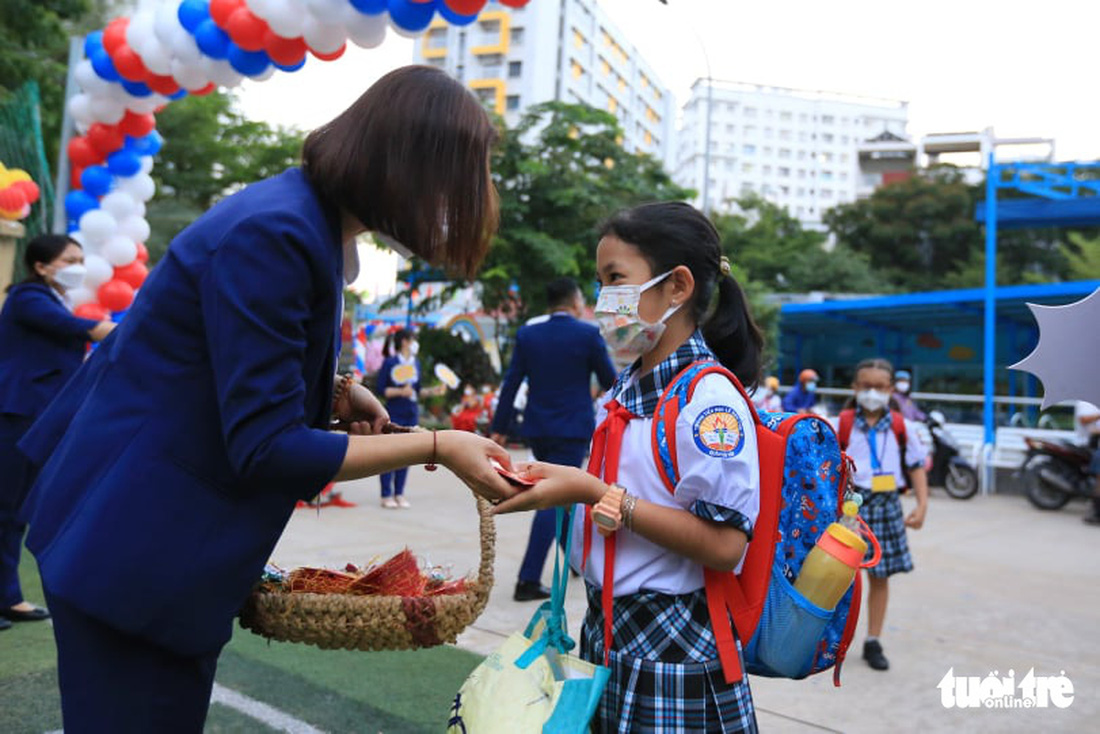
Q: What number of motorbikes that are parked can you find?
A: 2